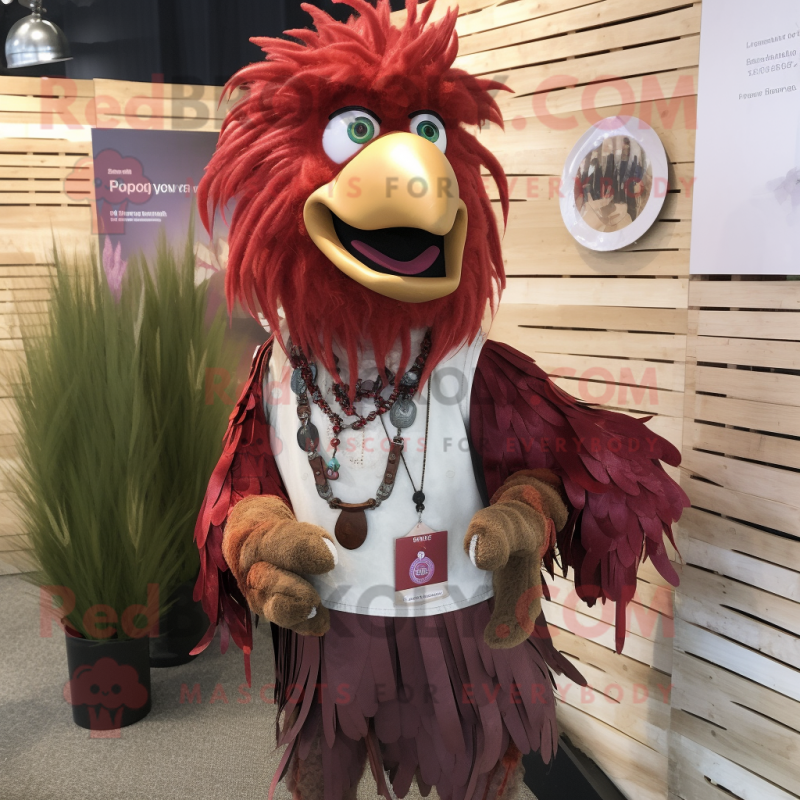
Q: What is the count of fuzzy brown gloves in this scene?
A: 2